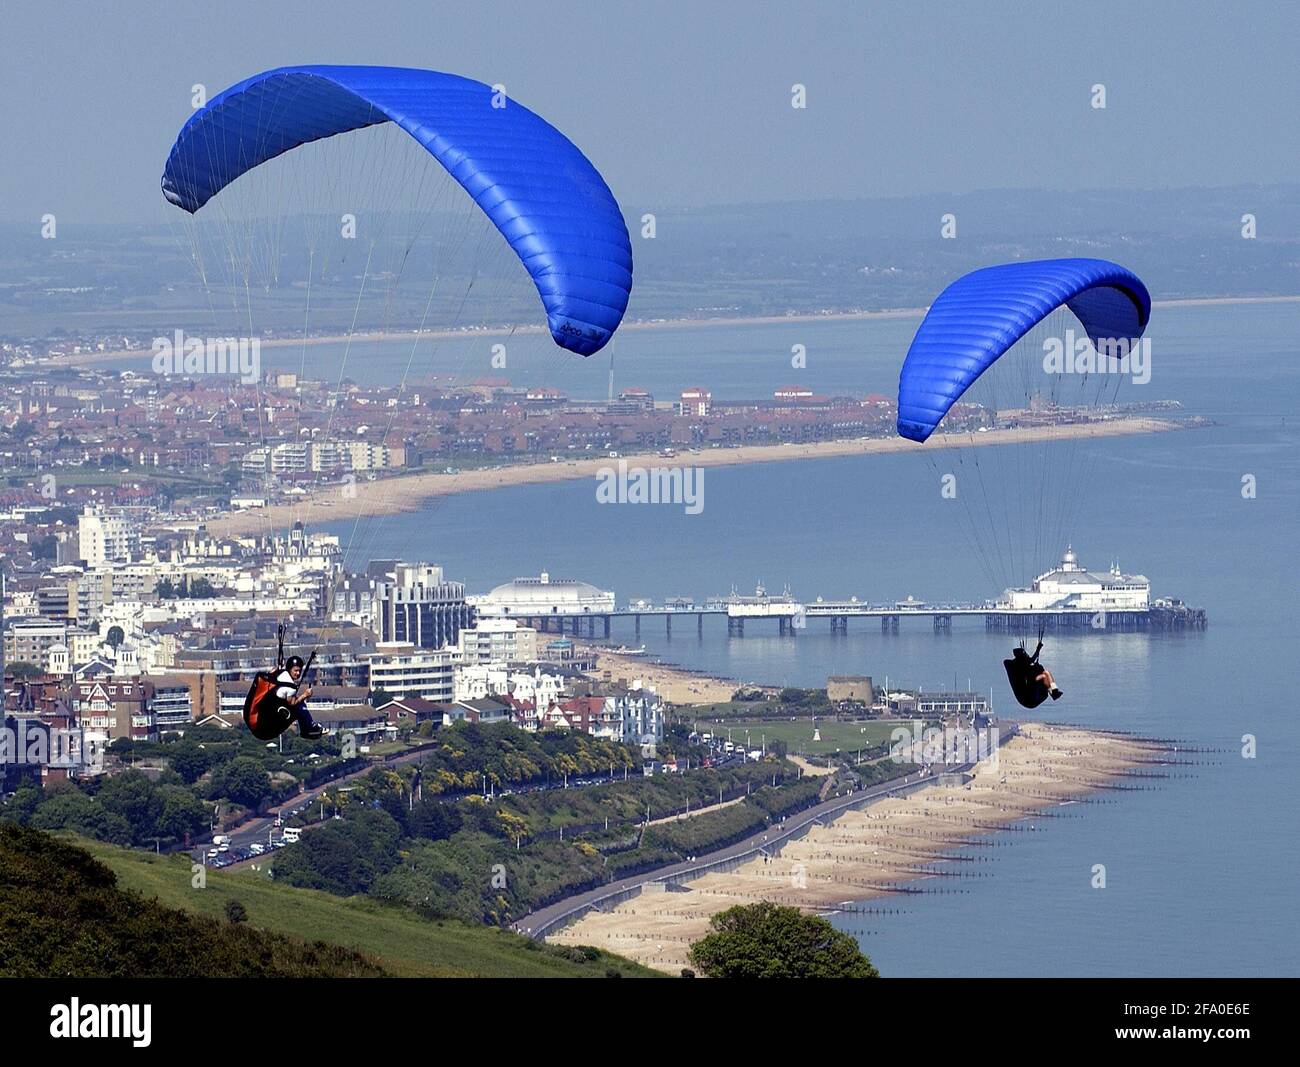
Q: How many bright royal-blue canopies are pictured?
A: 2